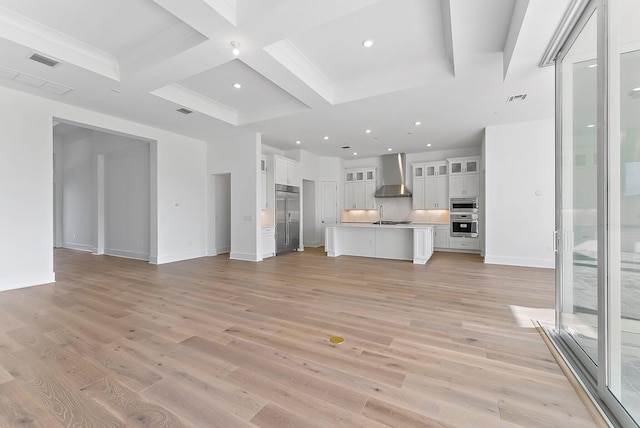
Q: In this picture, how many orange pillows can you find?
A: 0